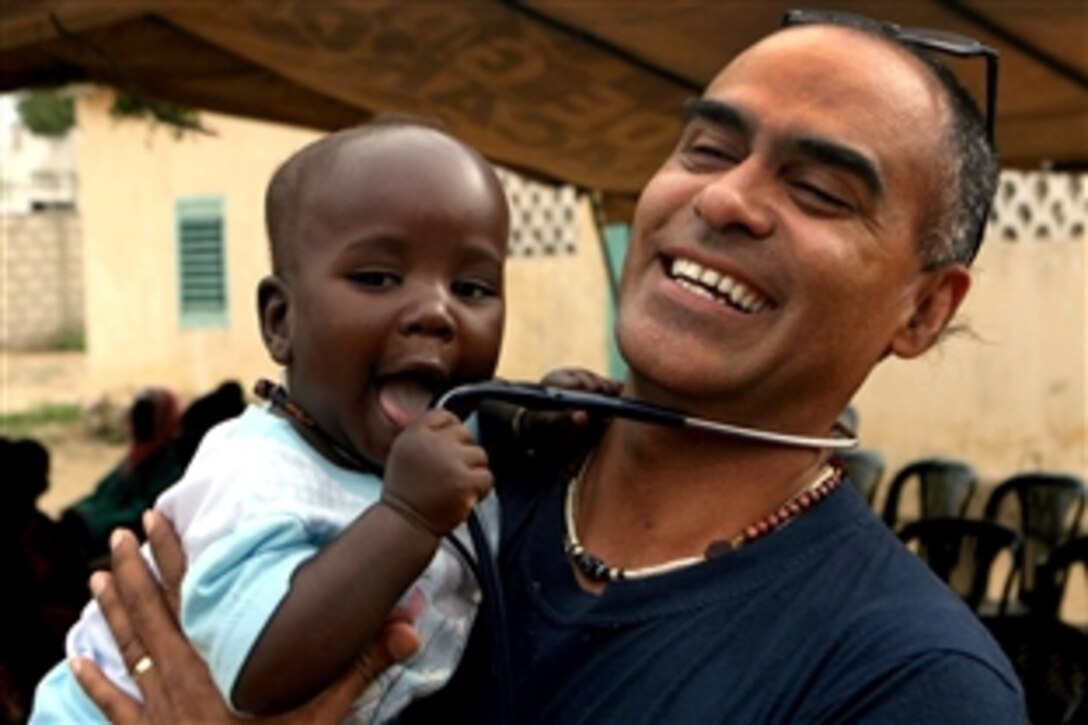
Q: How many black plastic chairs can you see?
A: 5